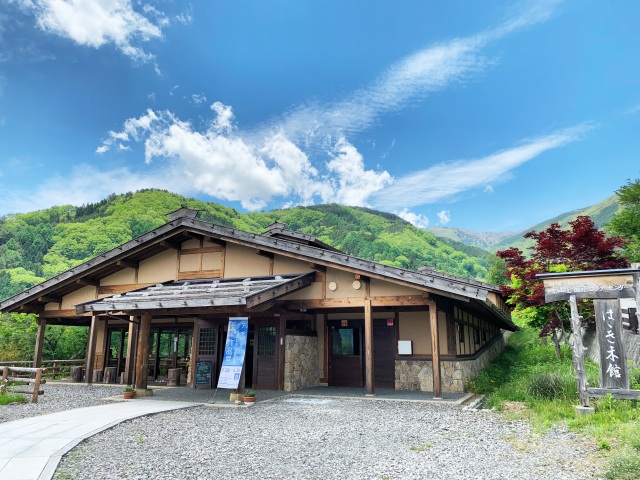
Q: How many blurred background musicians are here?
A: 0